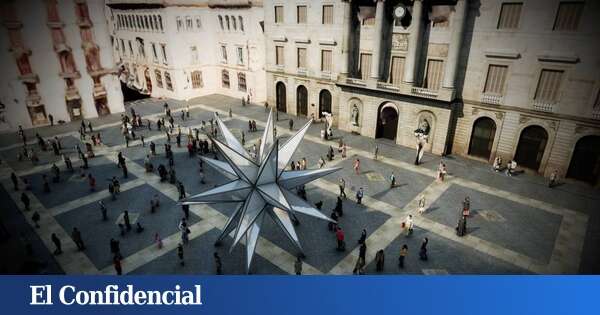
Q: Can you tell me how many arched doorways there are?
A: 7